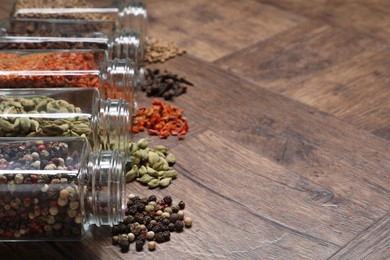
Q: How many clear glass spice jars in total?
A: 5